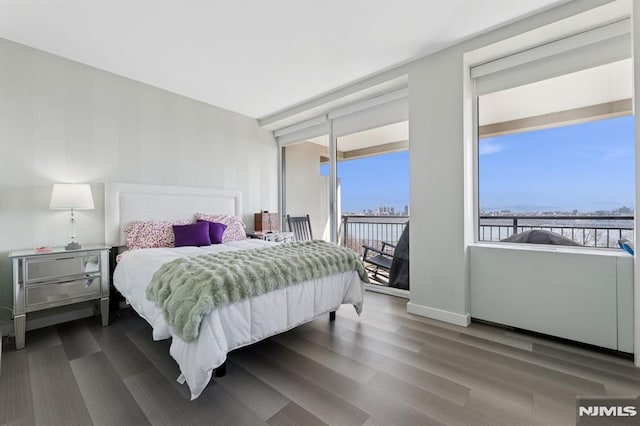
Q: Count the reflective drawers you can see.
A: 2